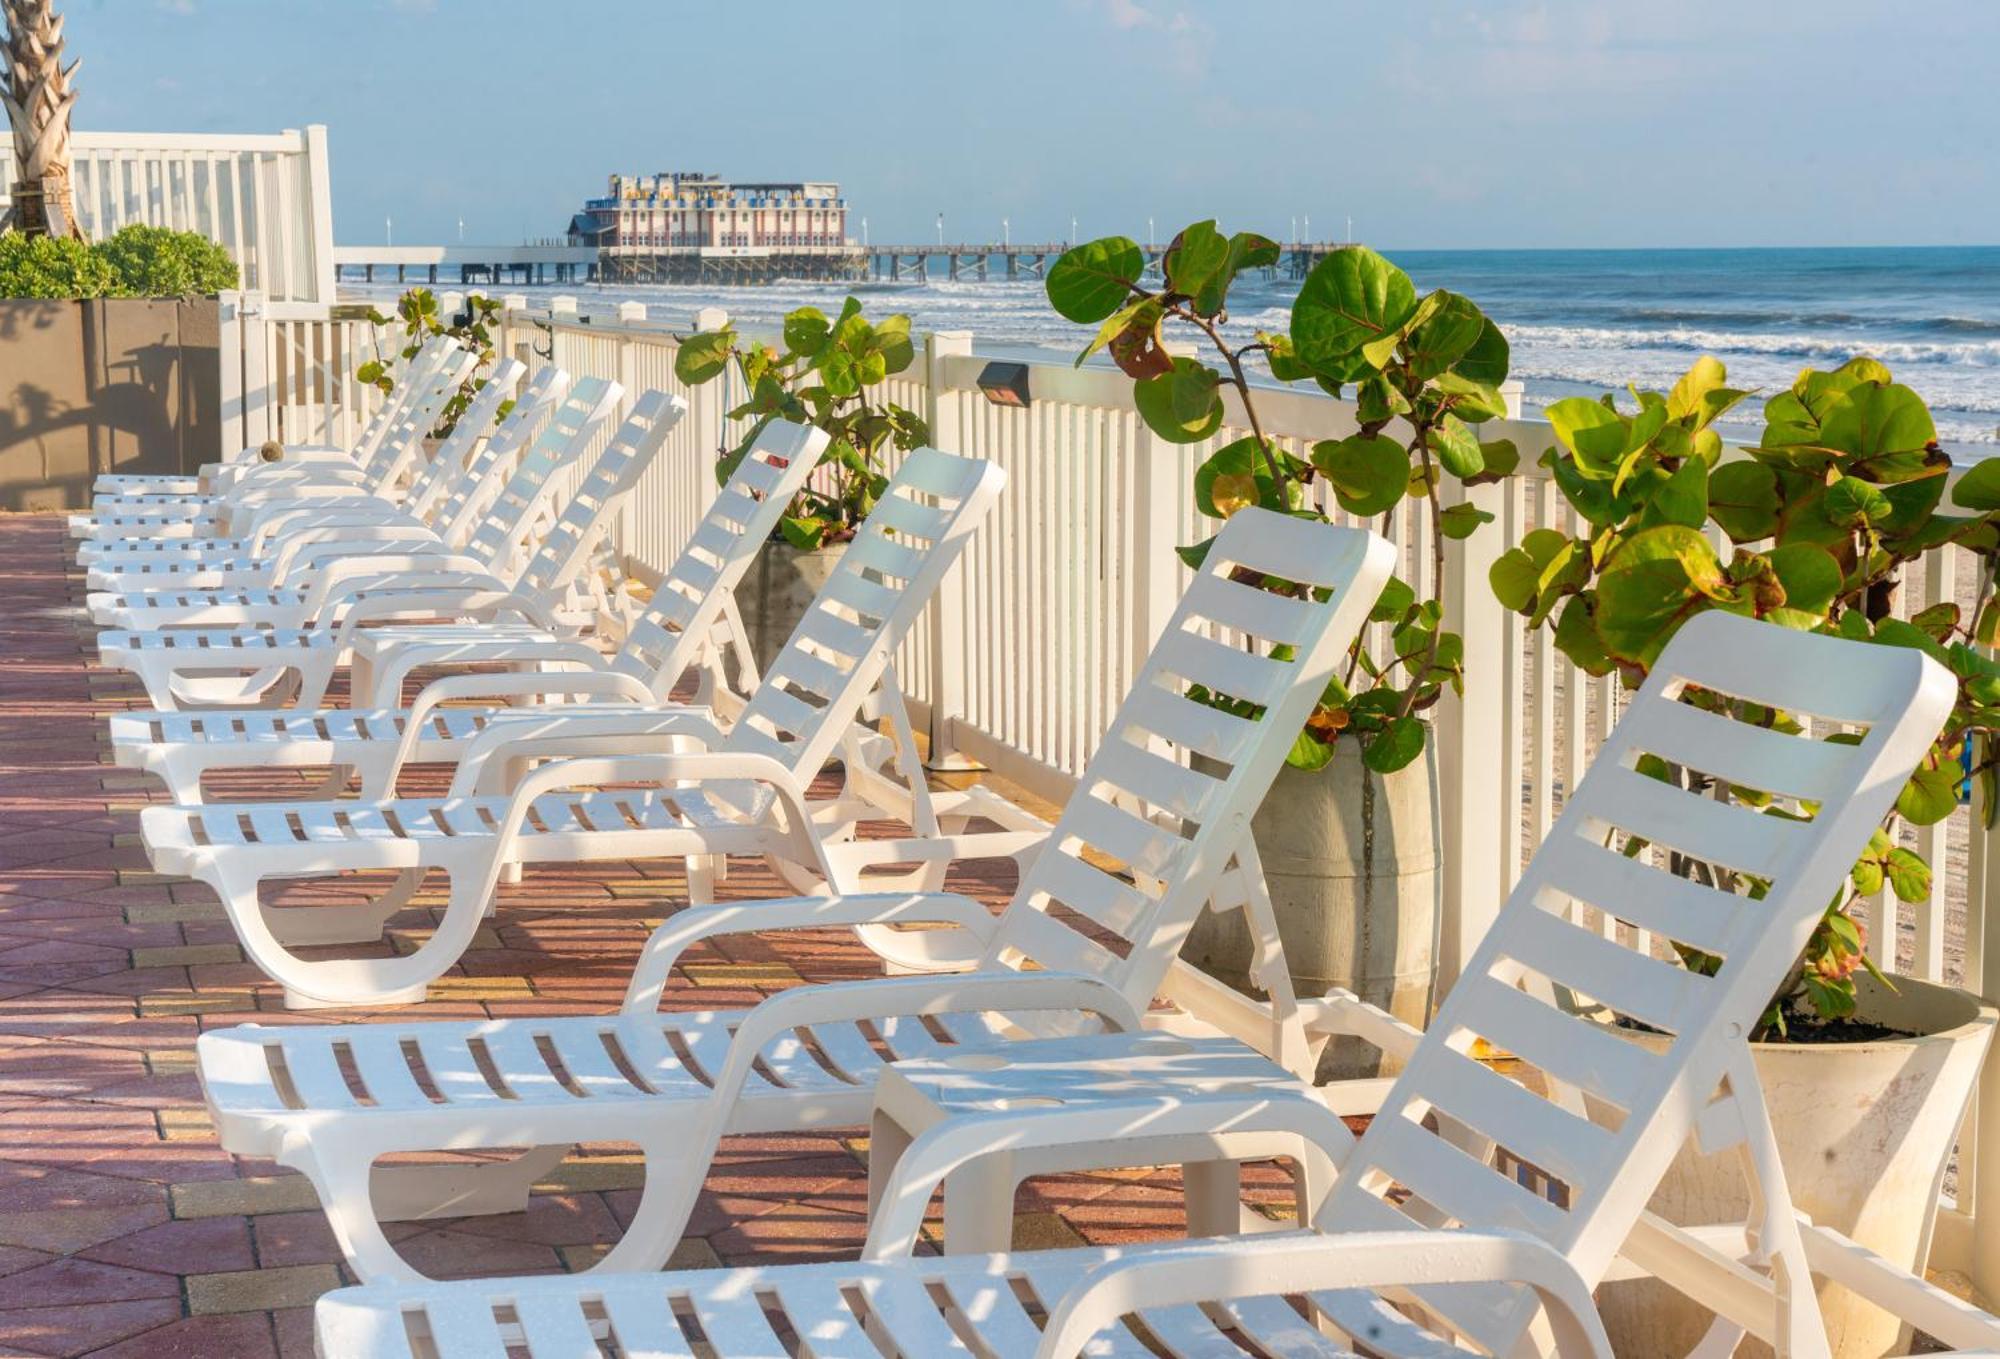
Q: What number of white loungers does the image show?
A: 11